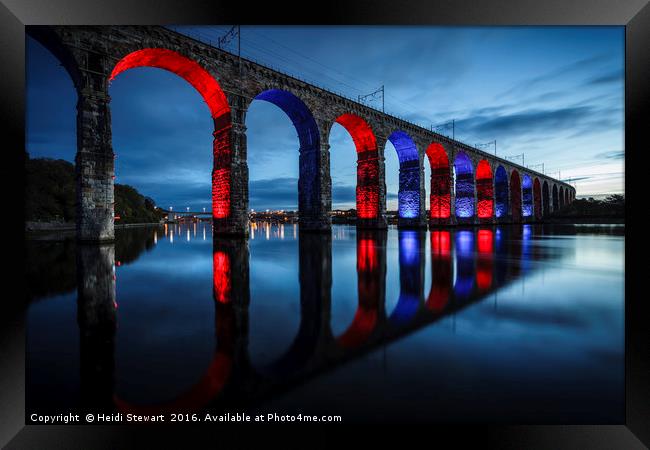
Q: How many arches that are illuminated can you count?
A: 11